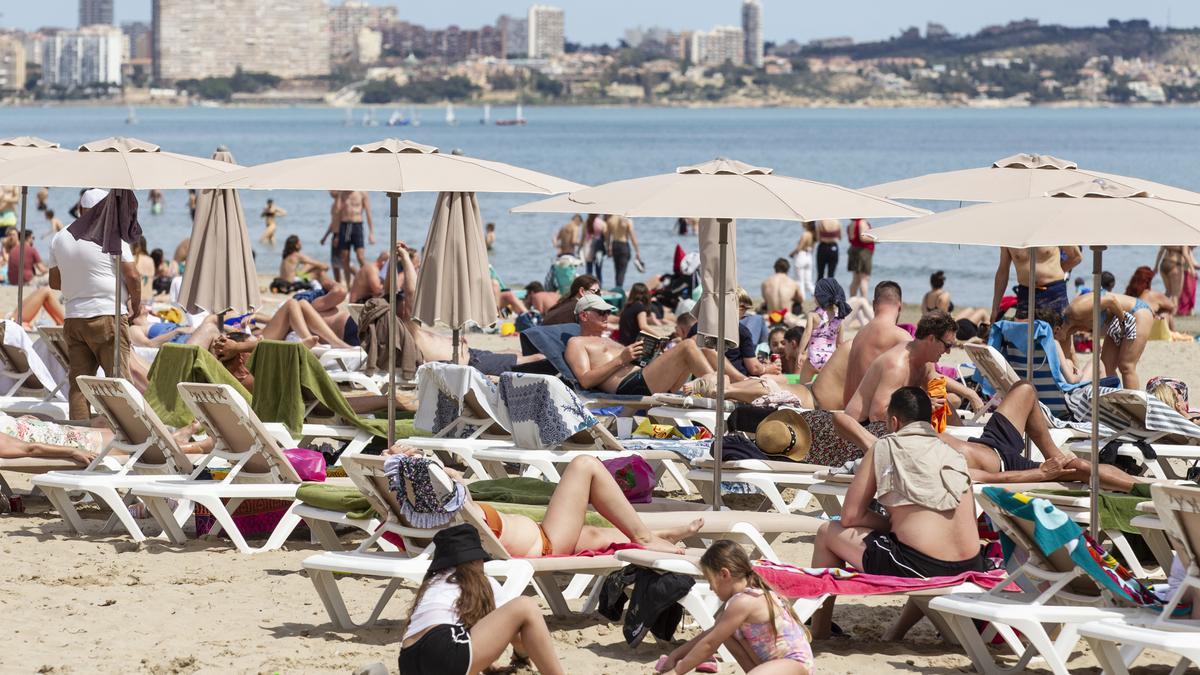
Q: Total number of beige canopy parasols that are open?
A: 6